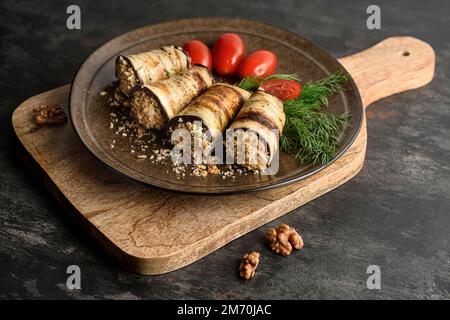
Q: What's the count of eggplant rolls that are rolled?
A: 4